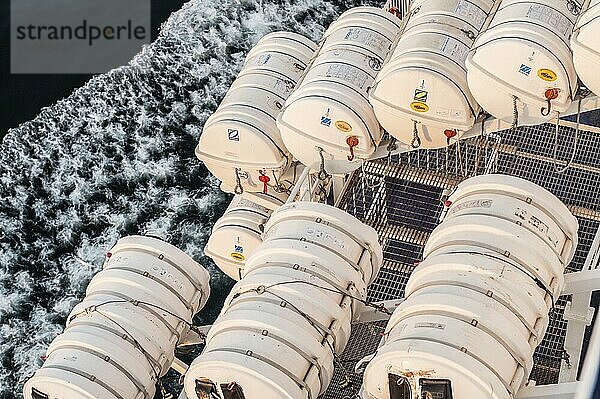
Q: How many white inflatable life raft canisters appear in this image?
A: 9